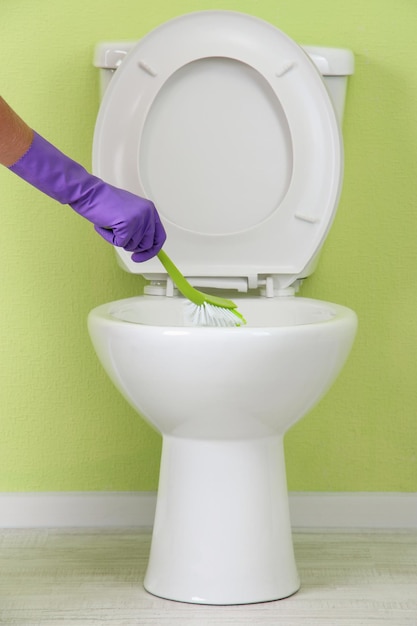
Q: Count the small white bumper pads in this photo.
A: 3